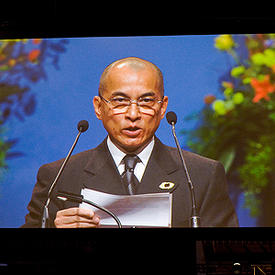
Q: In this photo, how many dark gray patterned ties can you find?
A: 1